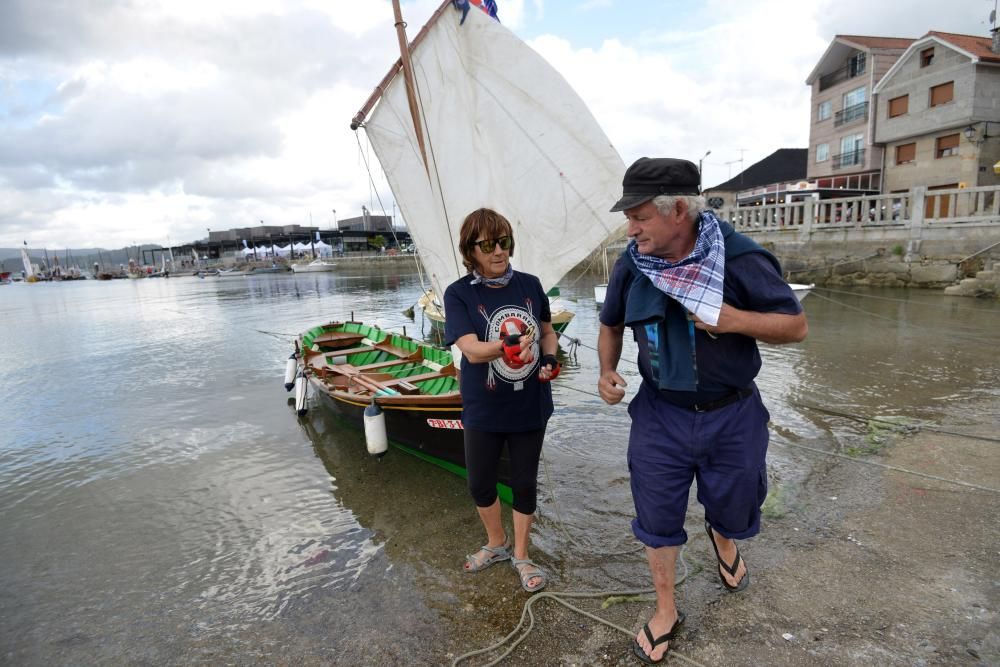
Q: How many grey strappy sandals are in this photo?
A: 2